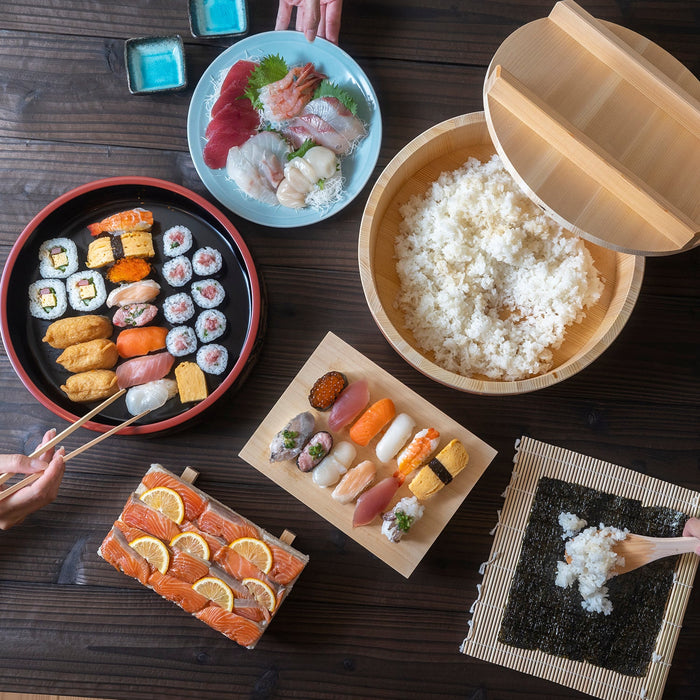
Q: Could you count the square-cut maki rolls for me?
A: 3